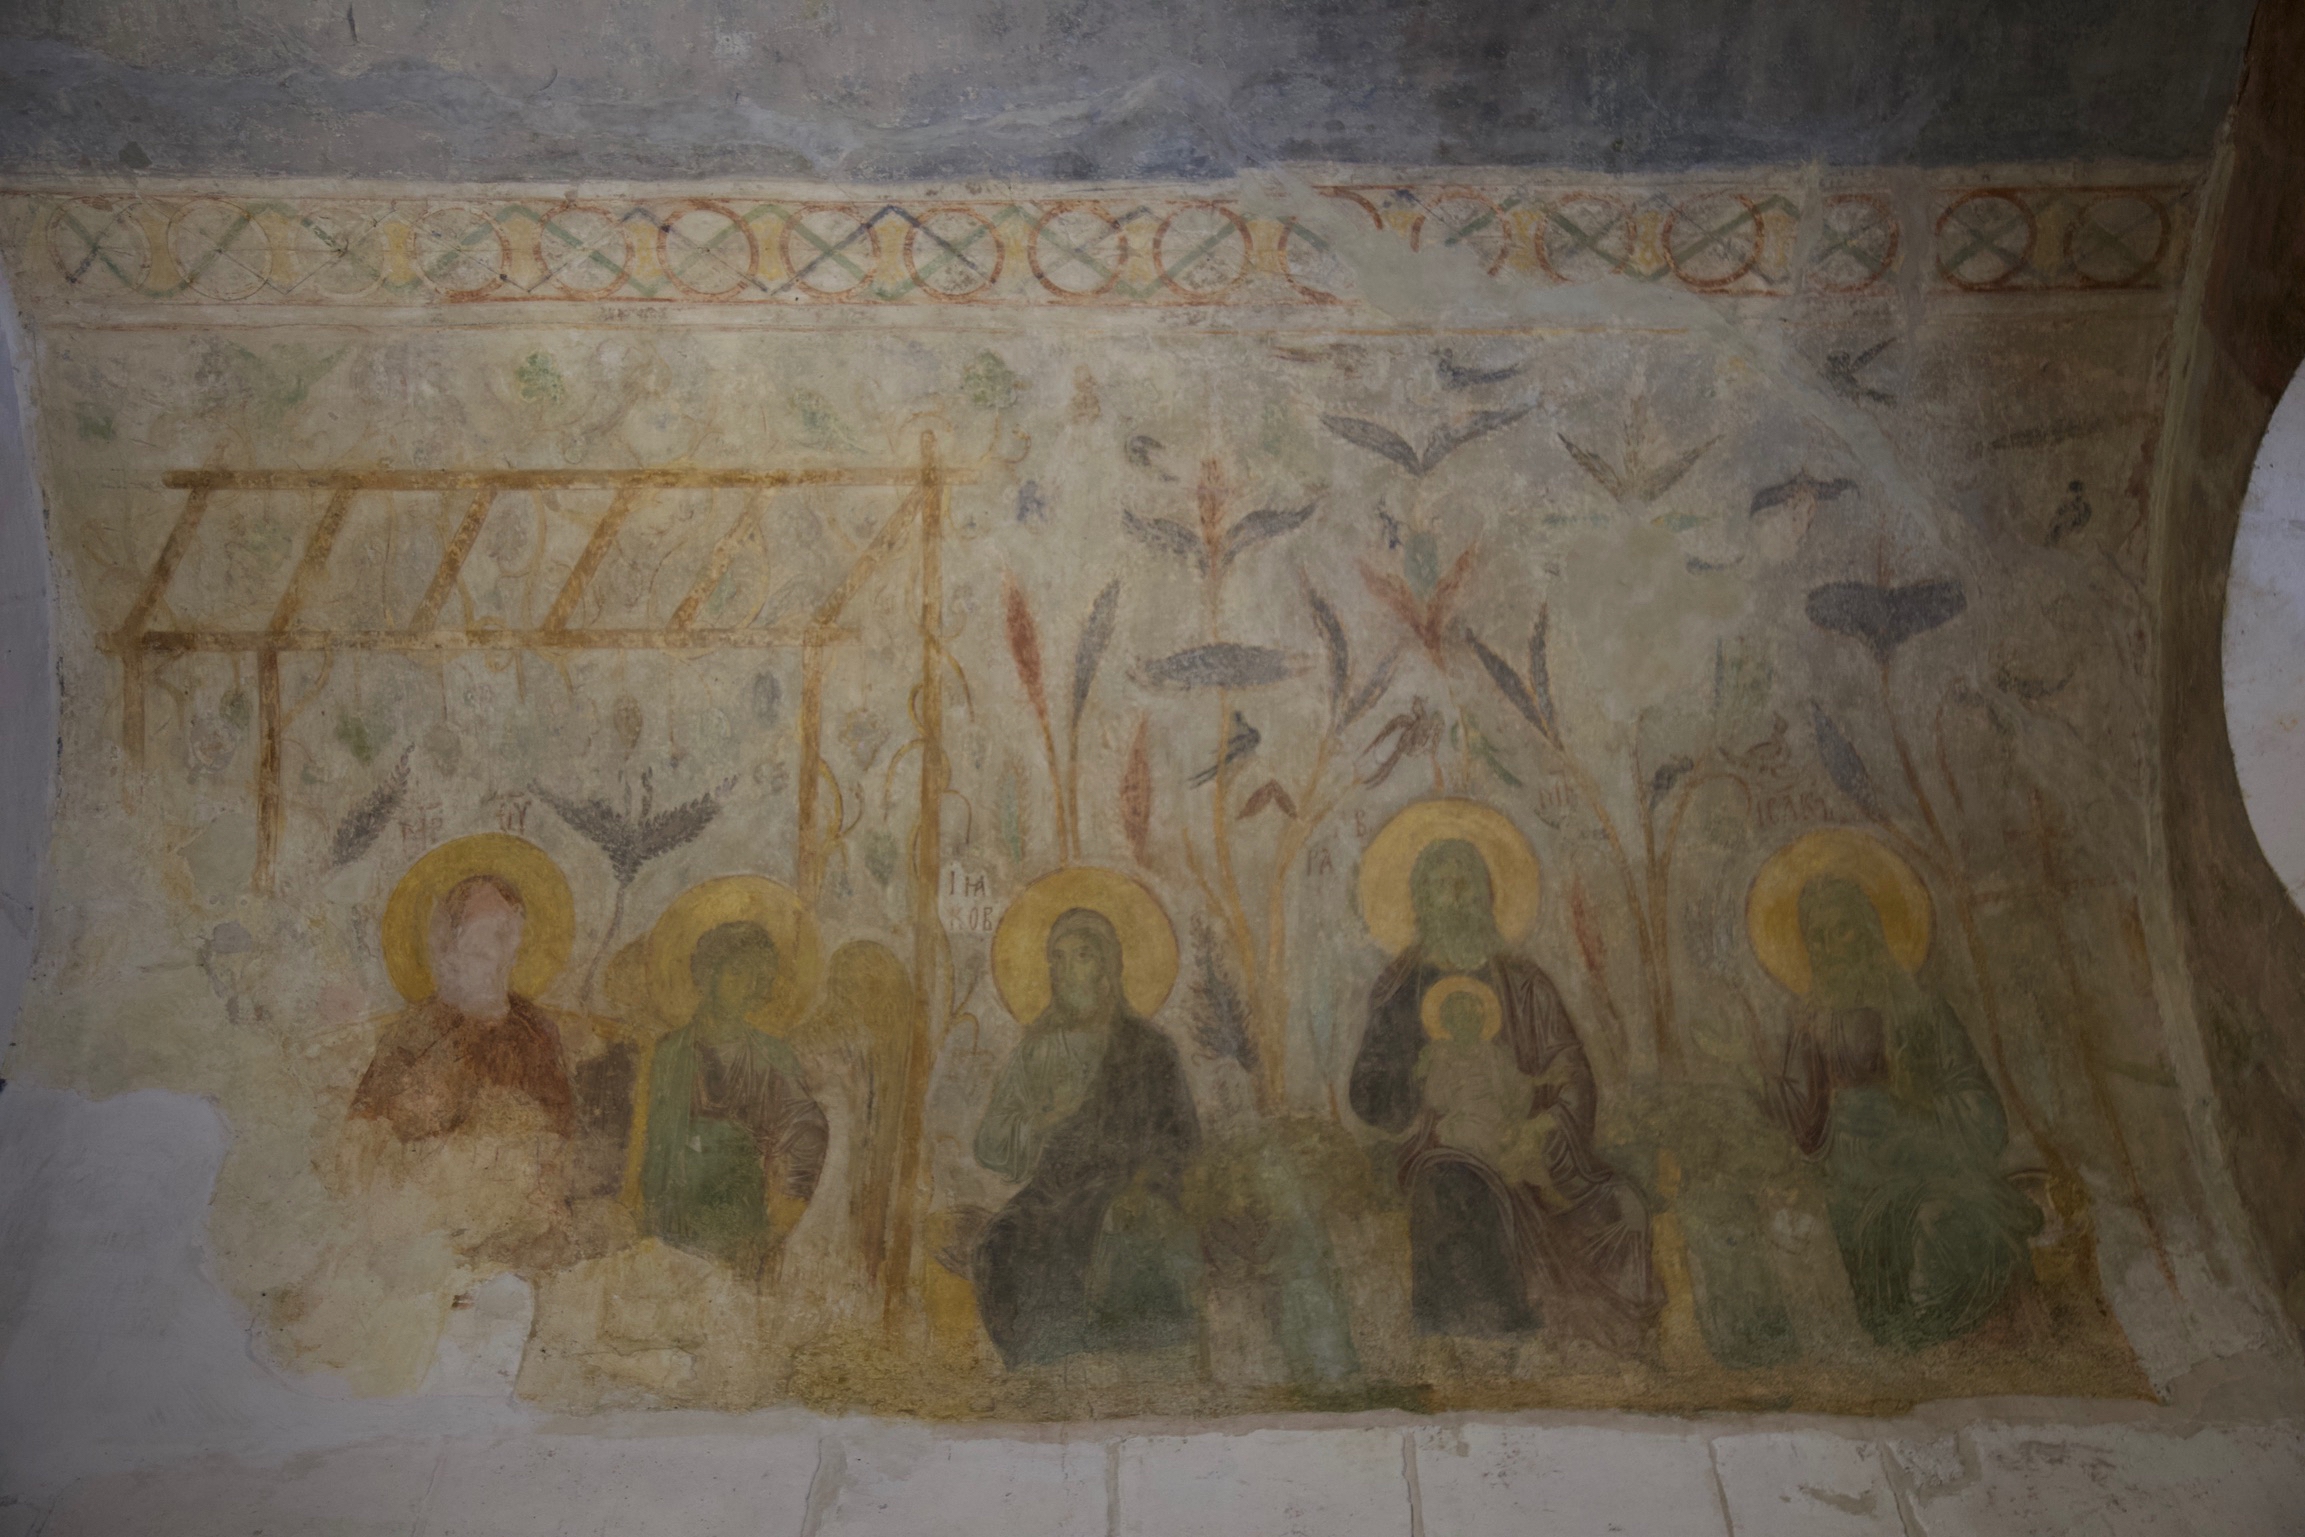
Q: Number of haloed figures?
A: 6